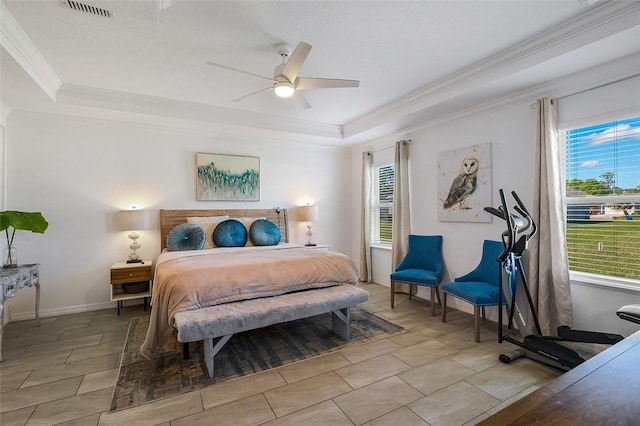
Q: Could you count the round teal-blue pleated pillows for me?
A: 3